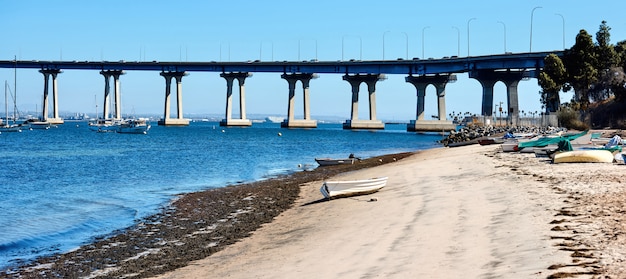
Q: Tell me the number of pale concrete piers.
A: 8